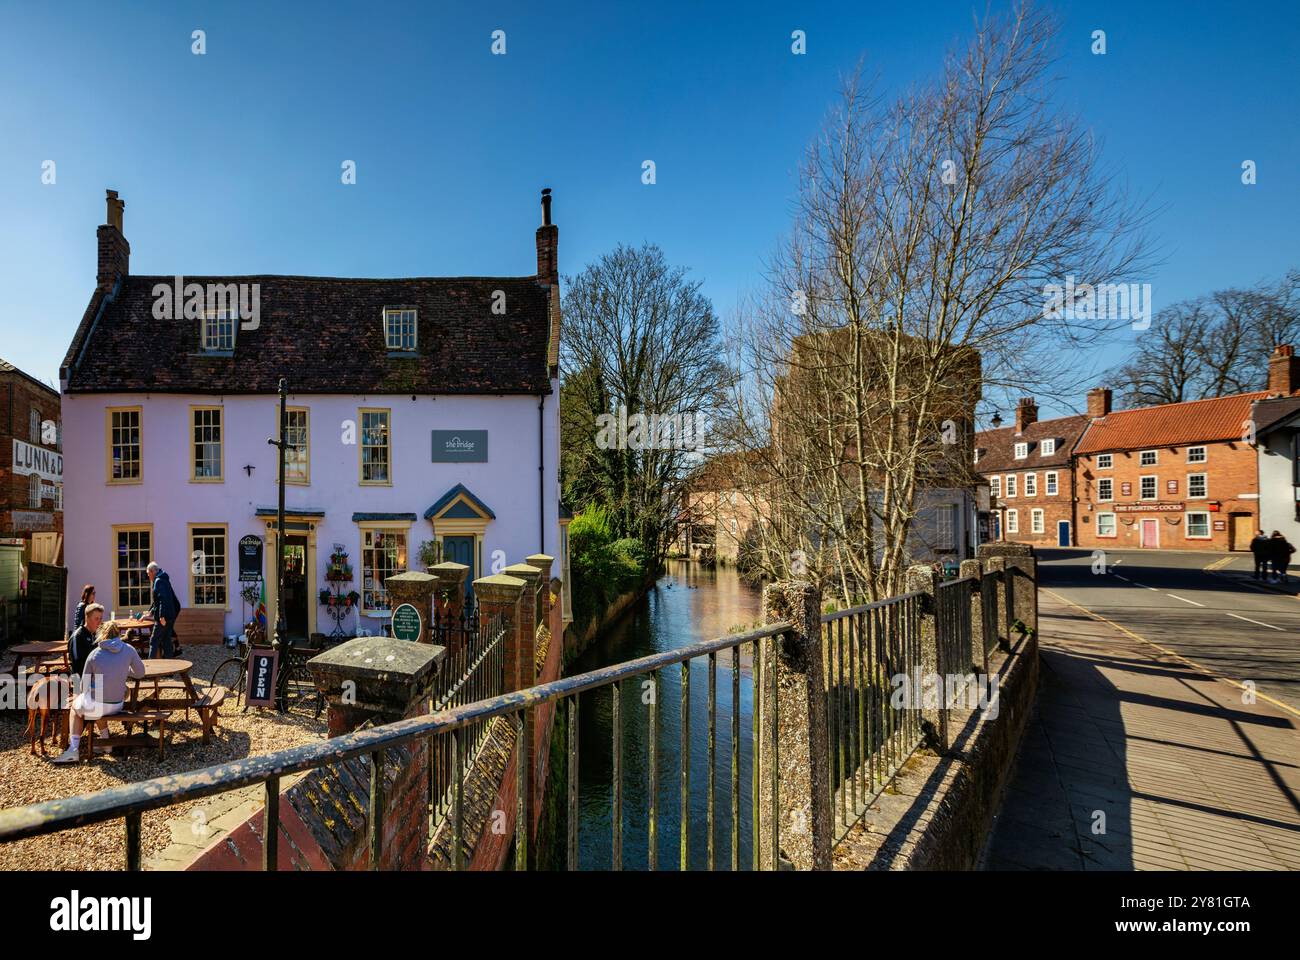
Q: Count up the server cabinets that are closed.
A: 0